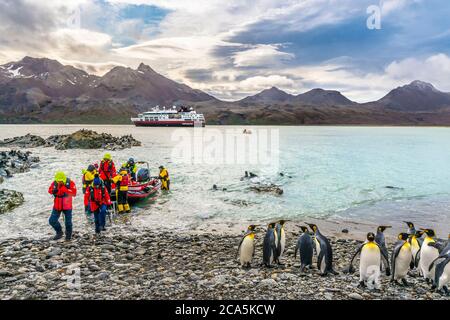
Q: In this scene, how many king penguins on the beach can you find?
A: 12